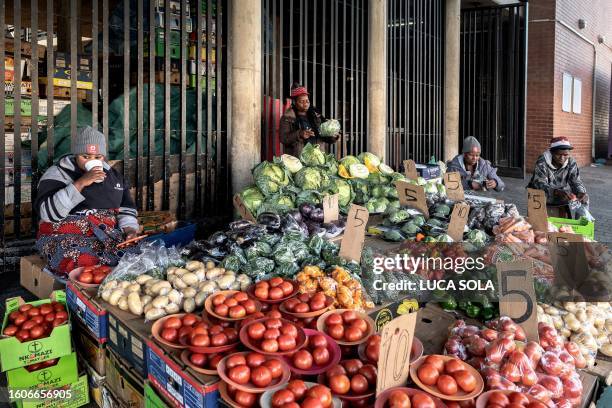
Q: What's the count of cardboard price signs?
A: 11